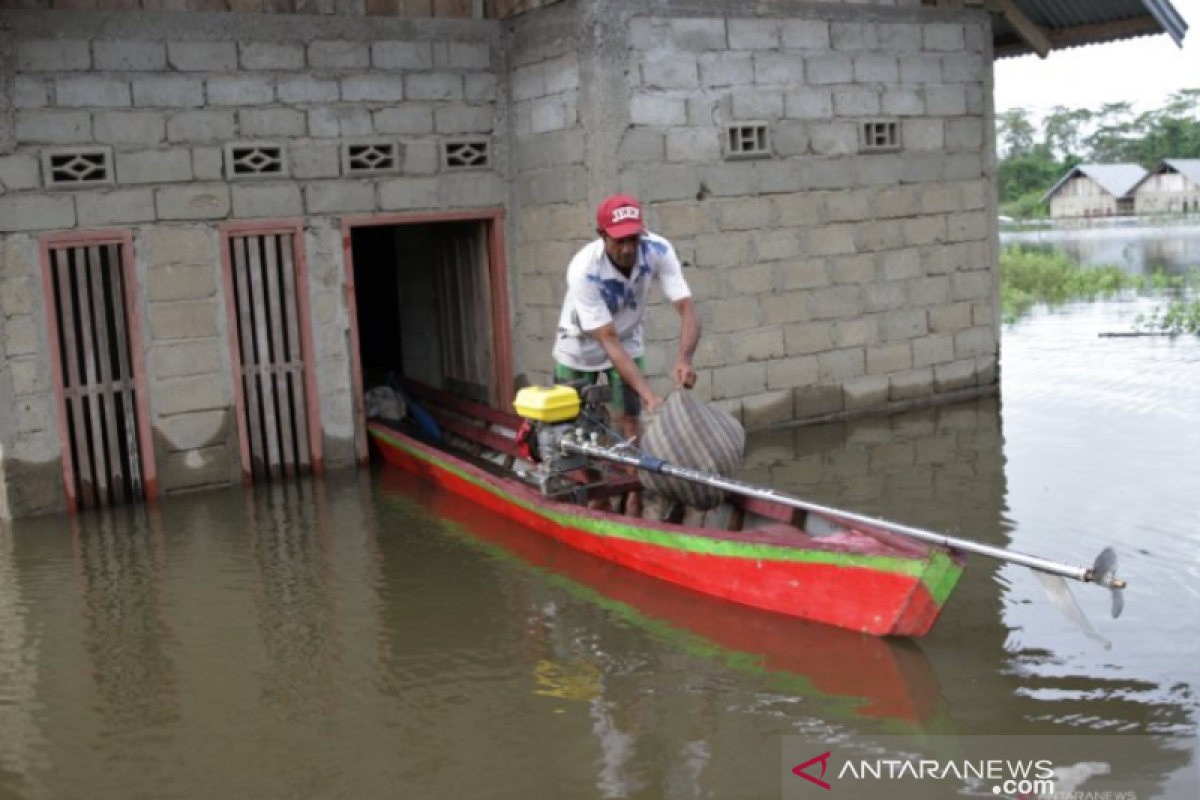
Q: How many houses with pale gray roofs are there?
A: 2